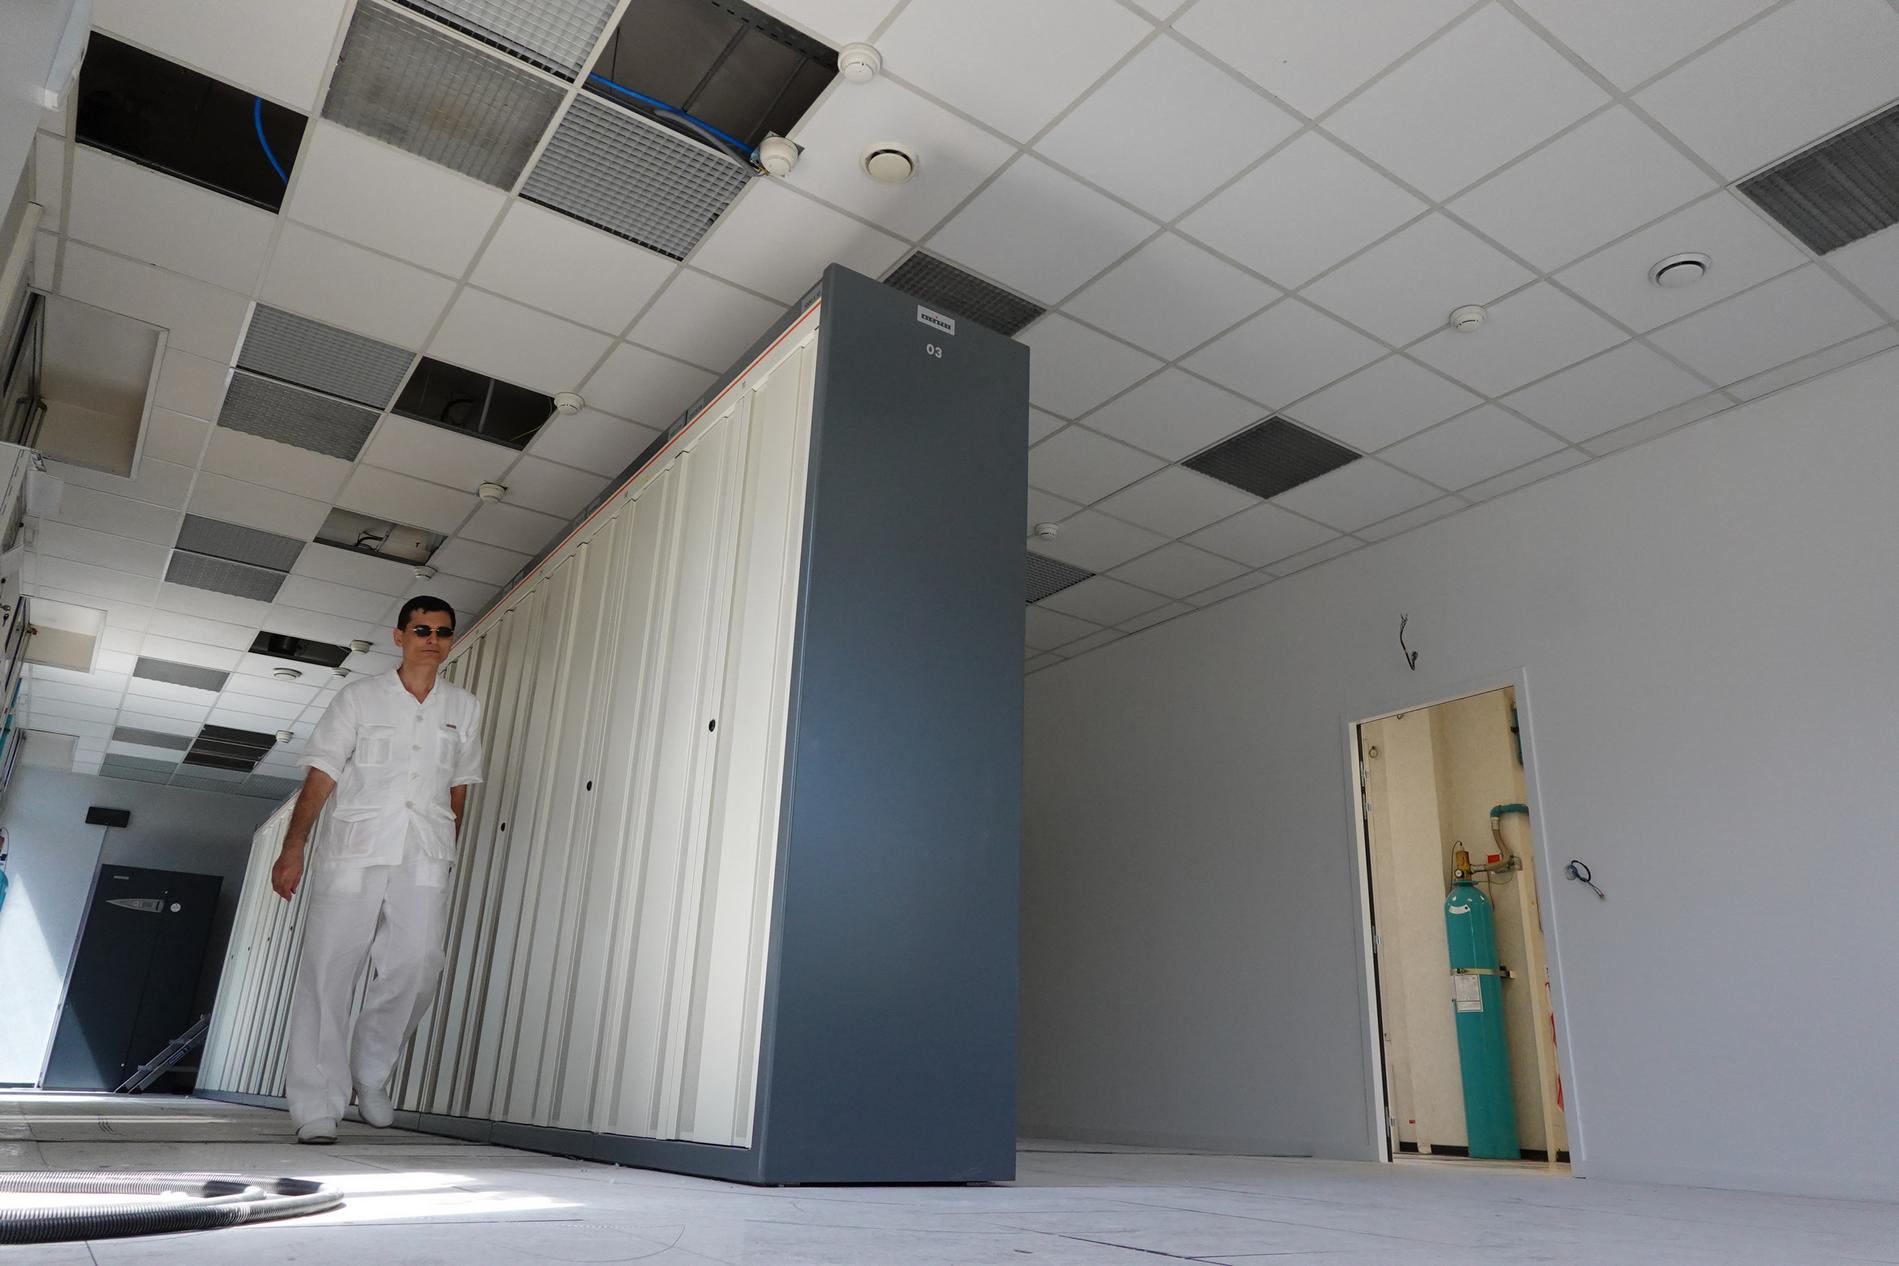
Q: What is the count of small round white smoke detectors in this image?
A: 10